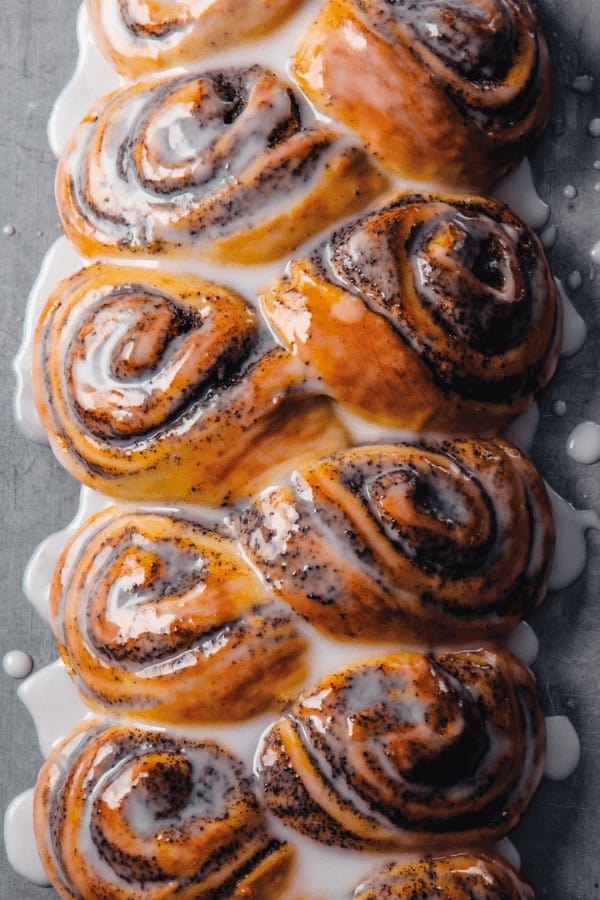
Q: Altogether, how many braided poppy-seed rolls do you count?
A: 10